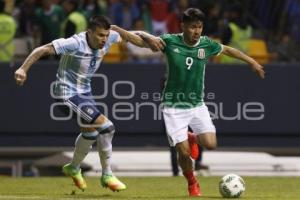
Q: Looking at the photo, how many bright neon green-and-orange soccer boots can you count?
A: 2